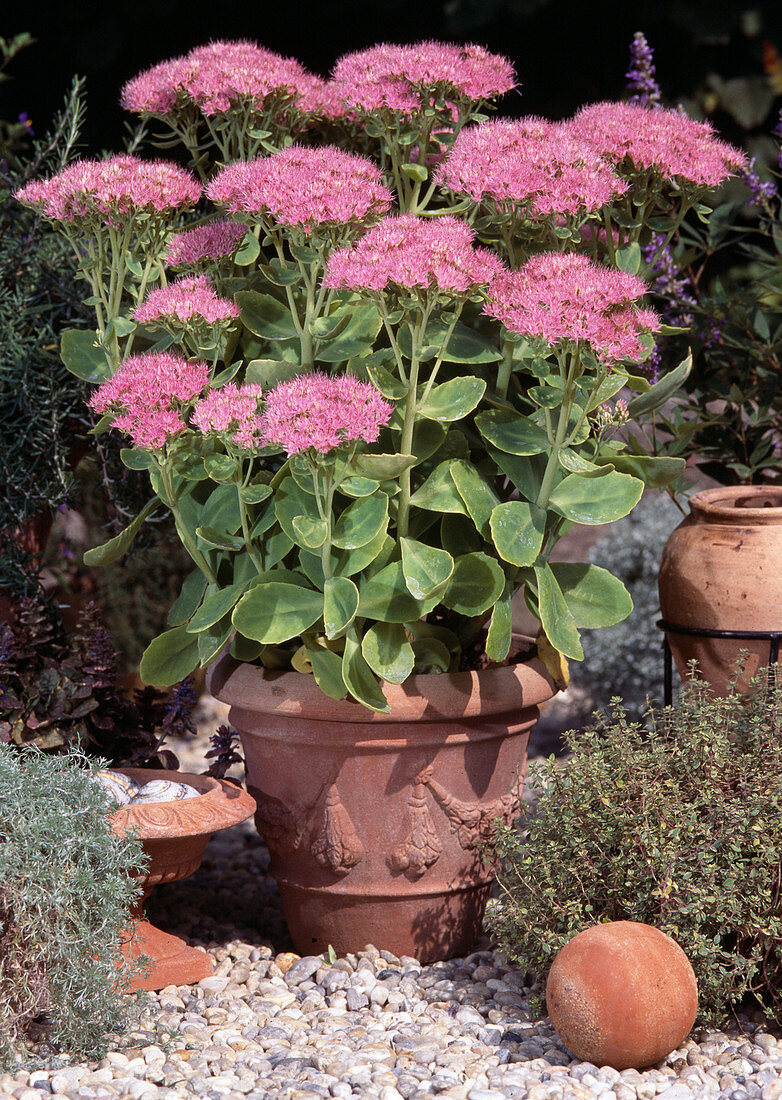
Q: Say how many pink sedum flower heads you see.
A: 13